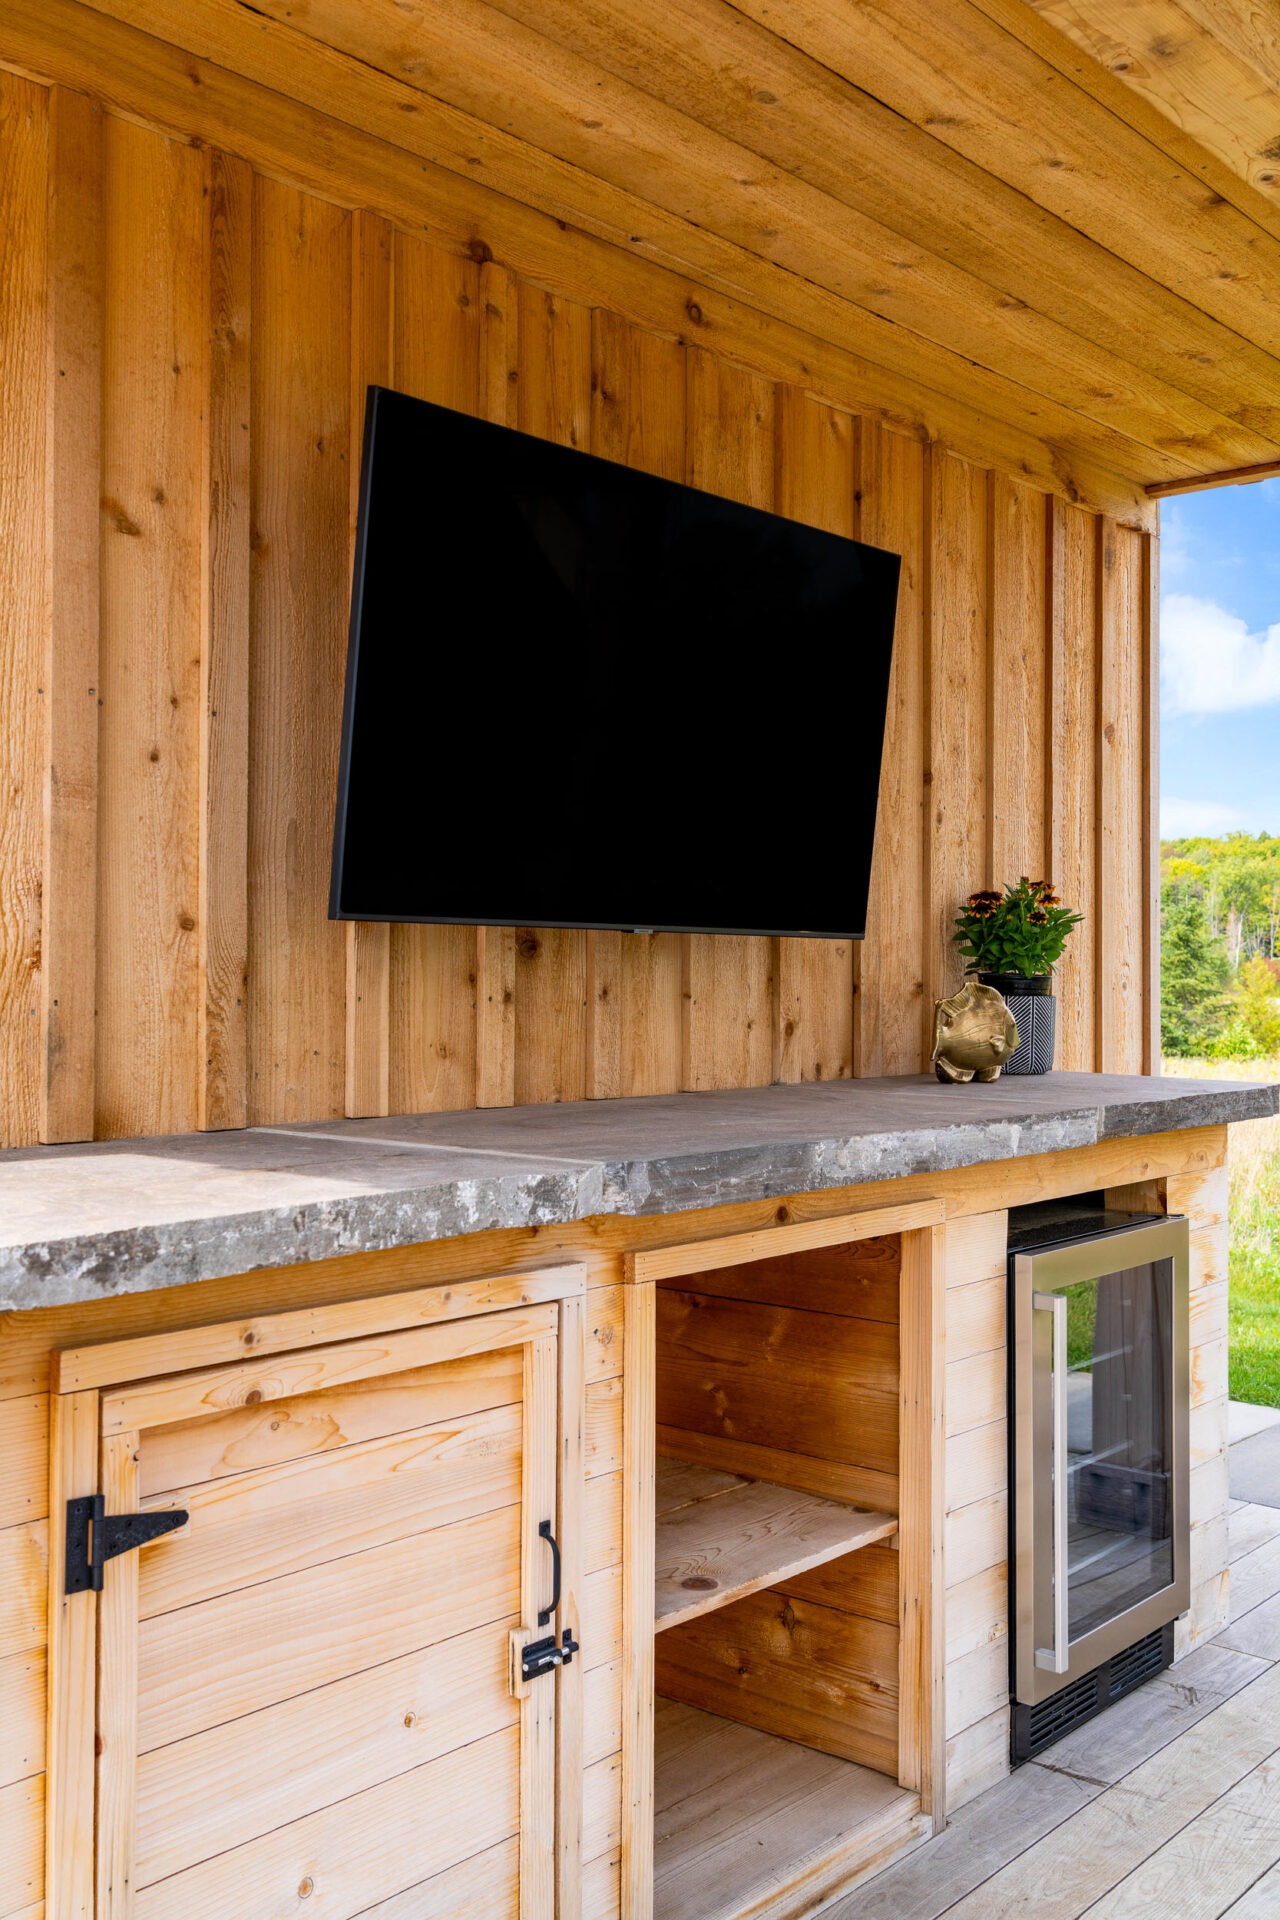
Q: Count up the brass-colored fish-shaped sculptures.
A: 1